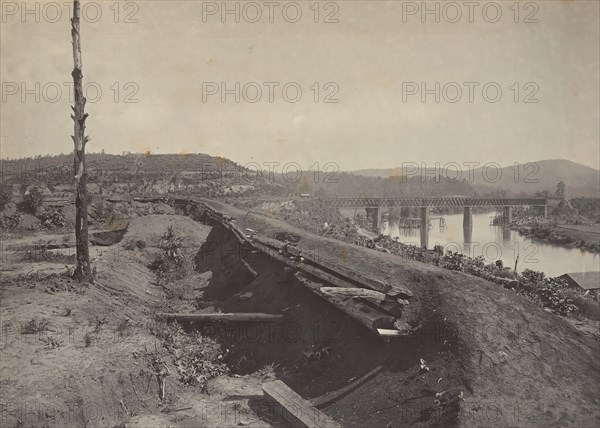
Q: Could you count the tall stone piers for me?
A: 4